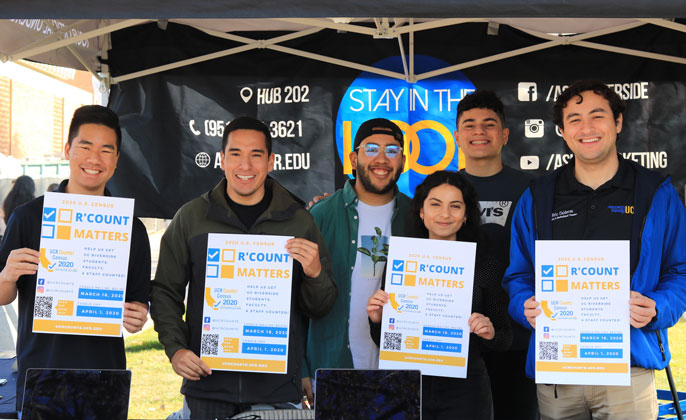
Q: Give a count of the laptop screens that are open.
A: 2